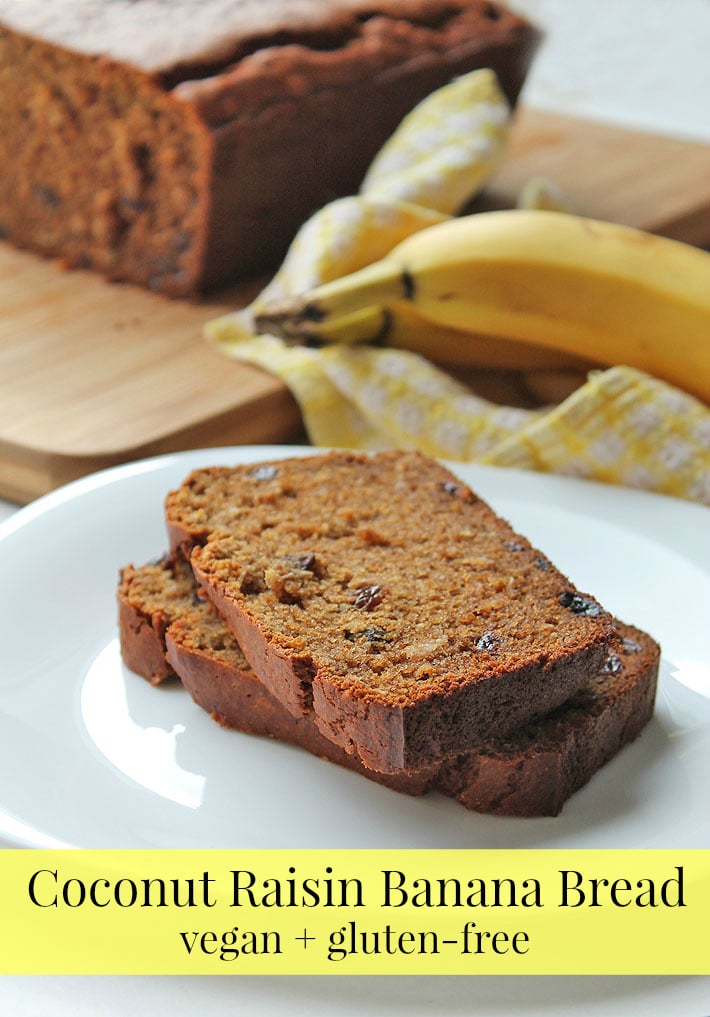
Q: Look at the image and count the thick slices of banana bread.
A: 2